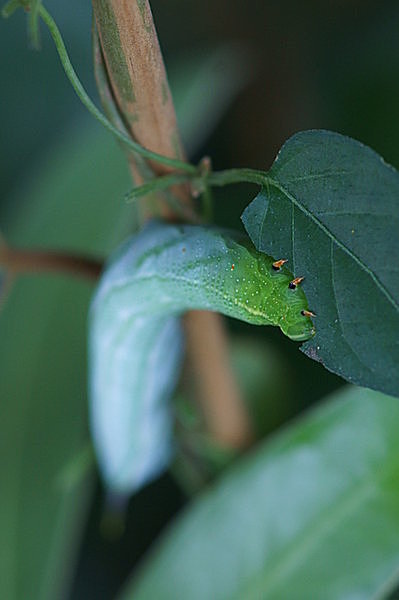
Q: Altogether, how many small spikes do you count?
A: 3